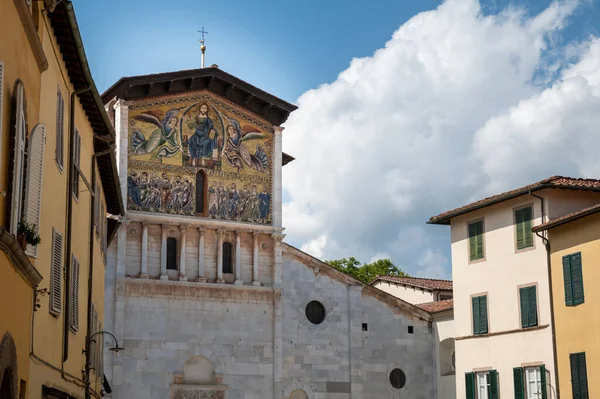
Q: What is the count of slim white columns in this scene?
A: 7